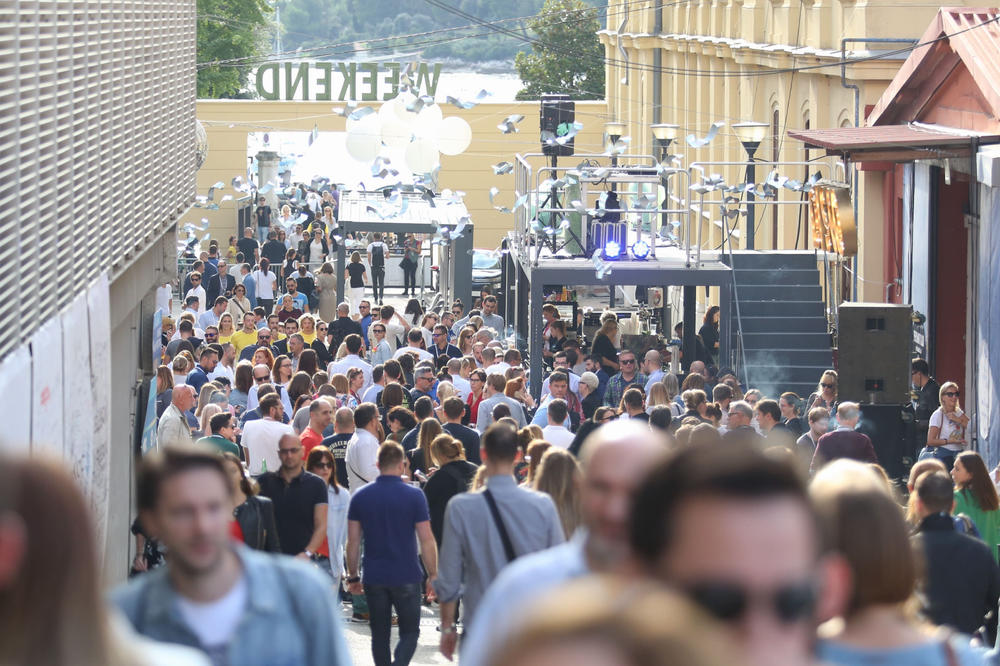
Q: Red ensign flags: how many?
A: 0